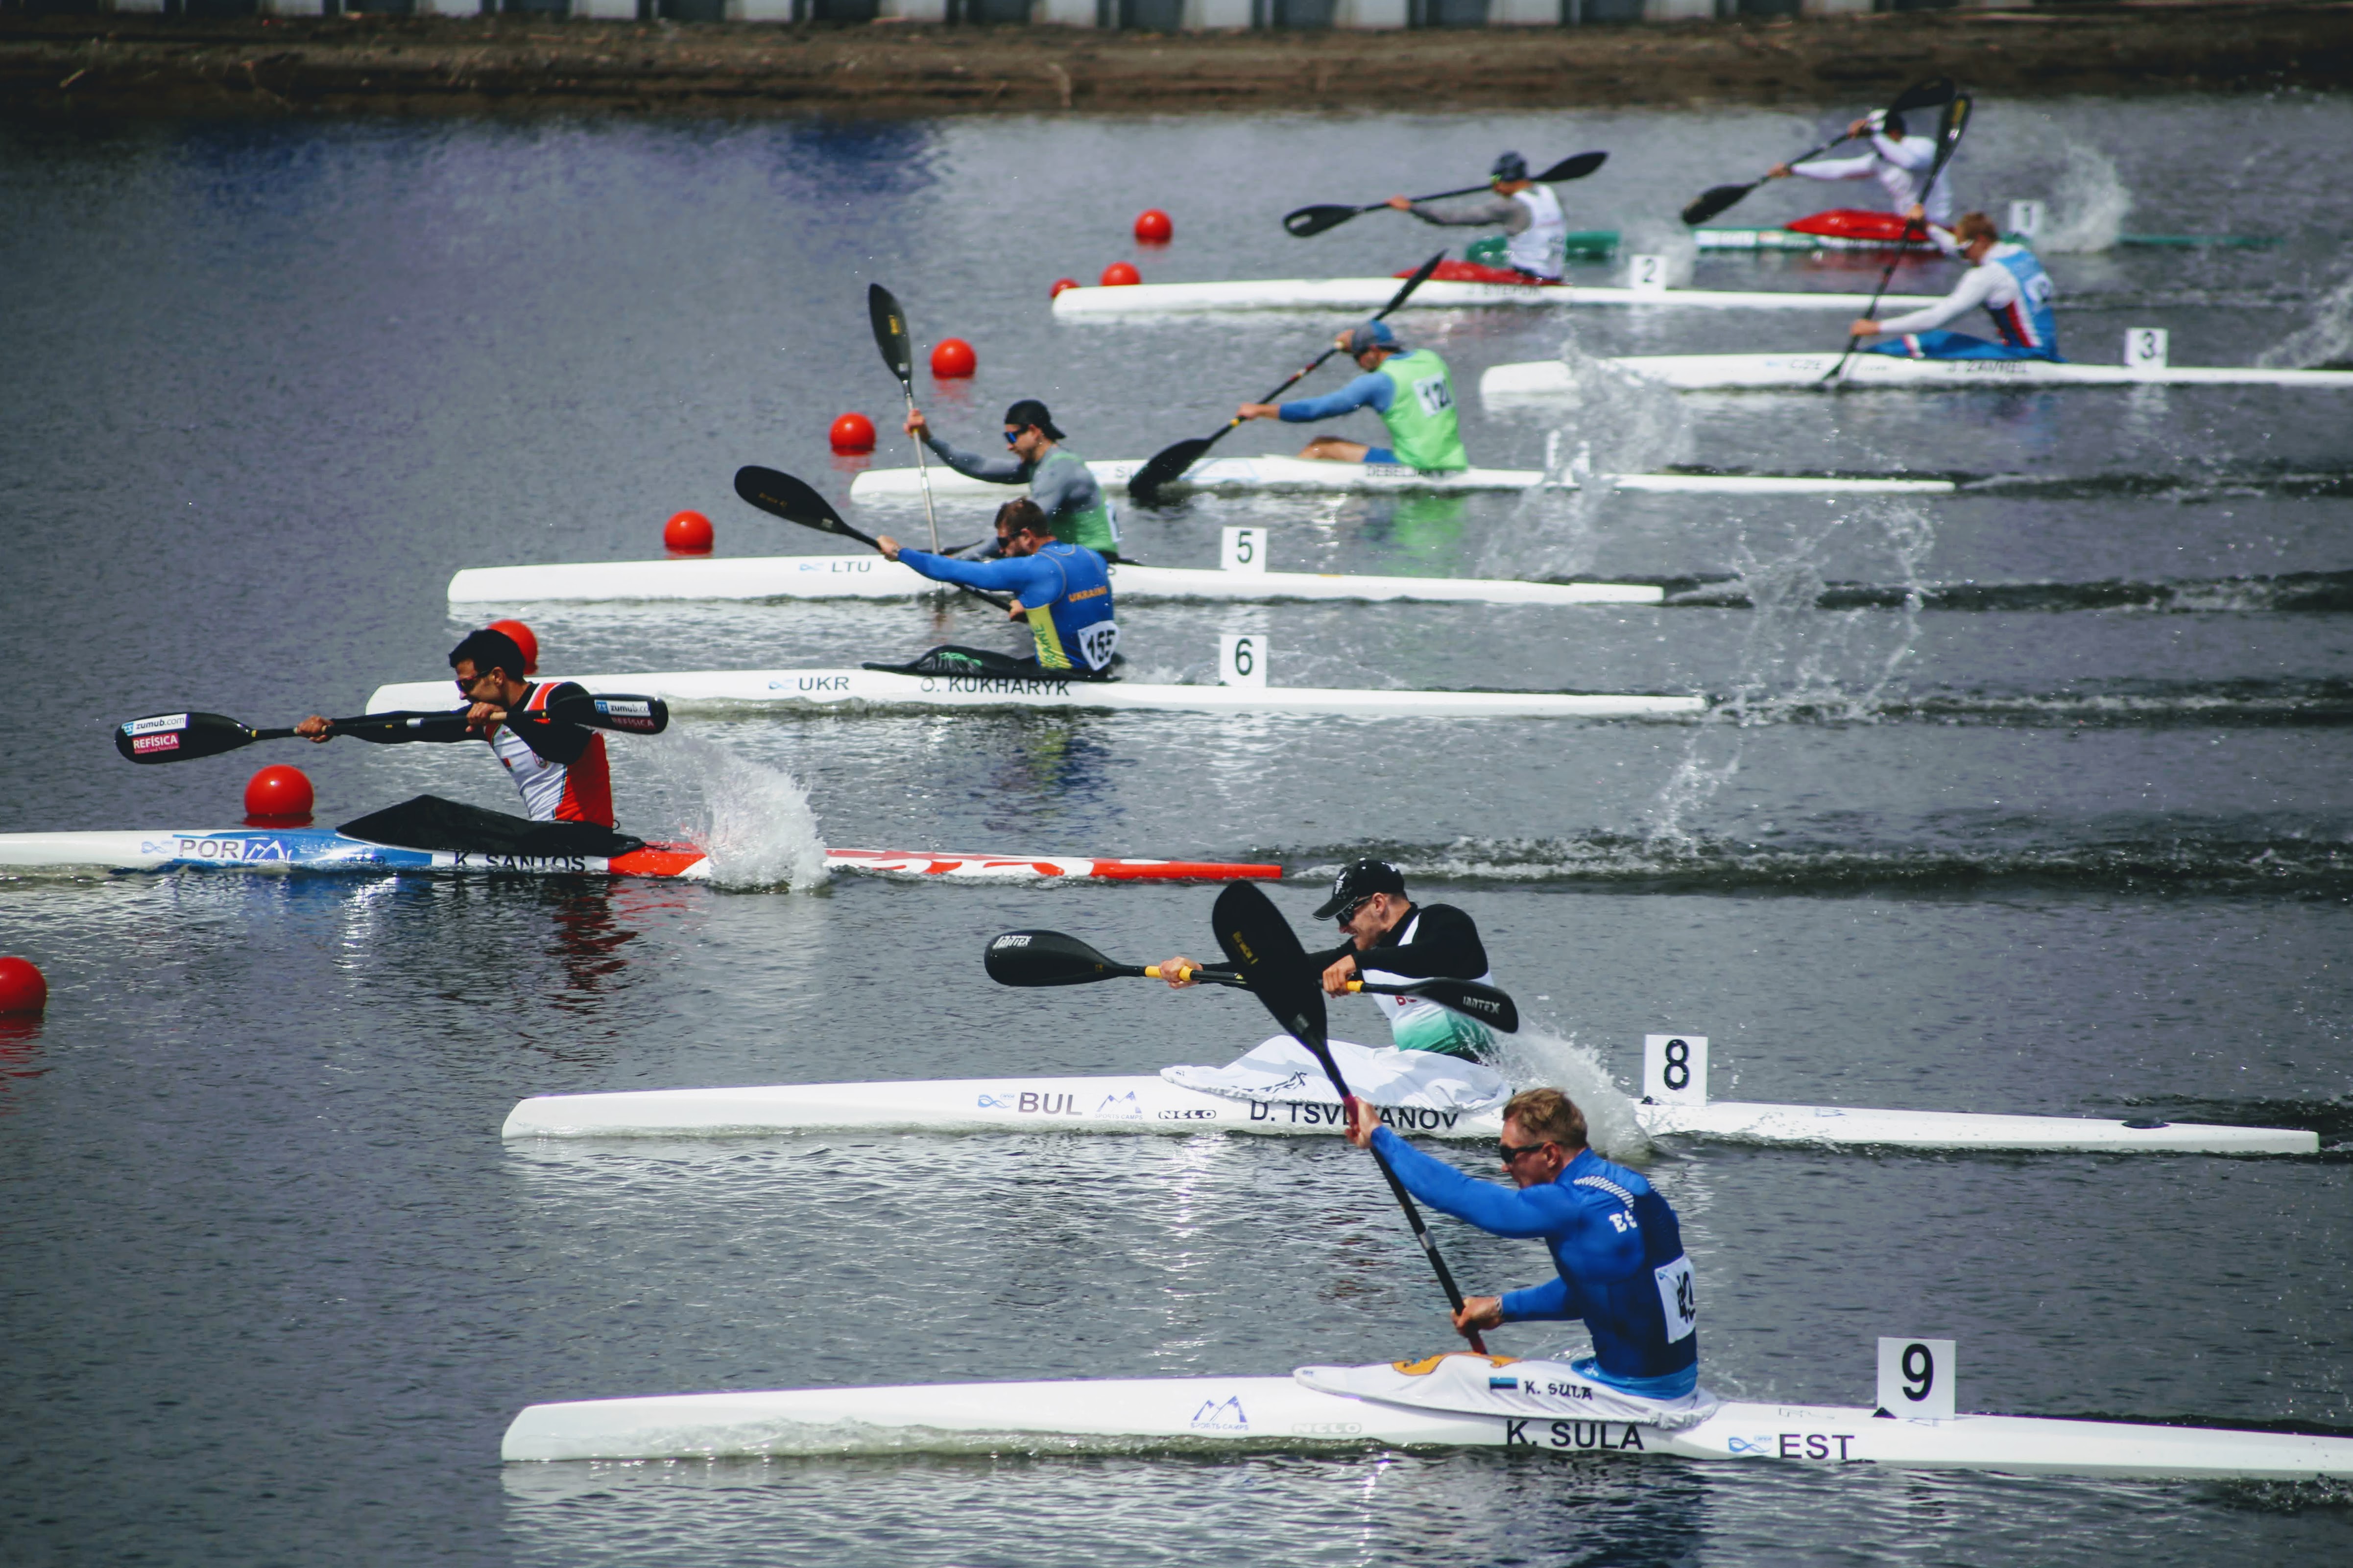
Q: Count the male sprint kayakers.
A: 9